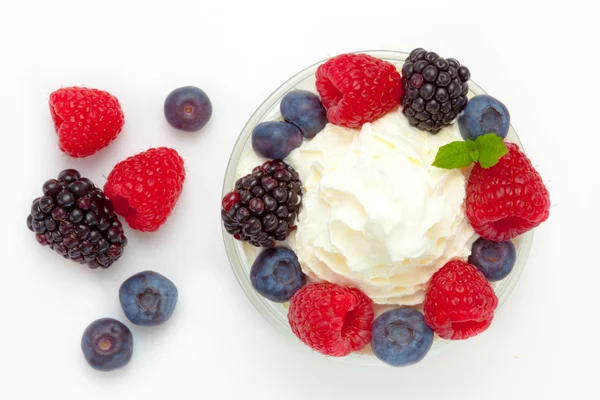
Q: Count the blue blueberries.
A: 9